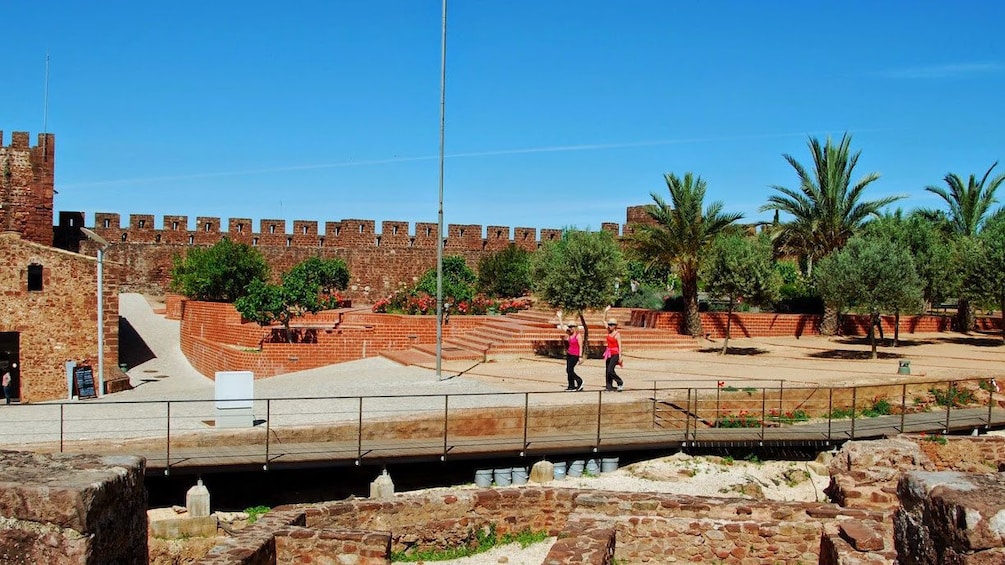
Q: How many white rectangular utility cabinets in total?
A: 1